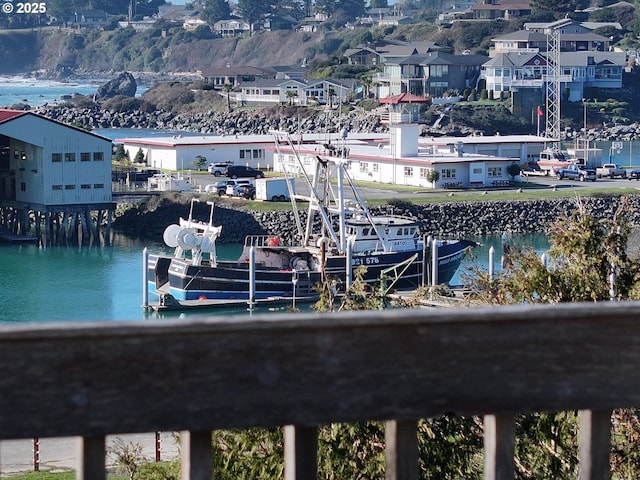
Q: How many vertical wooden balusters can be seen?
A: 6